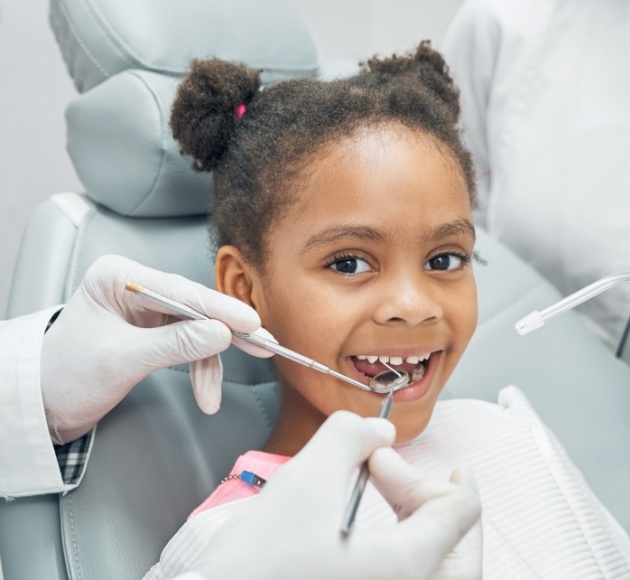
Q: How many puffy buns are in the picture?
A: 2